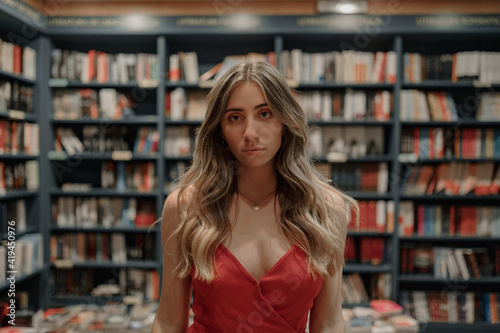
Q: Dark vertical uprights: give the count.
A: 4